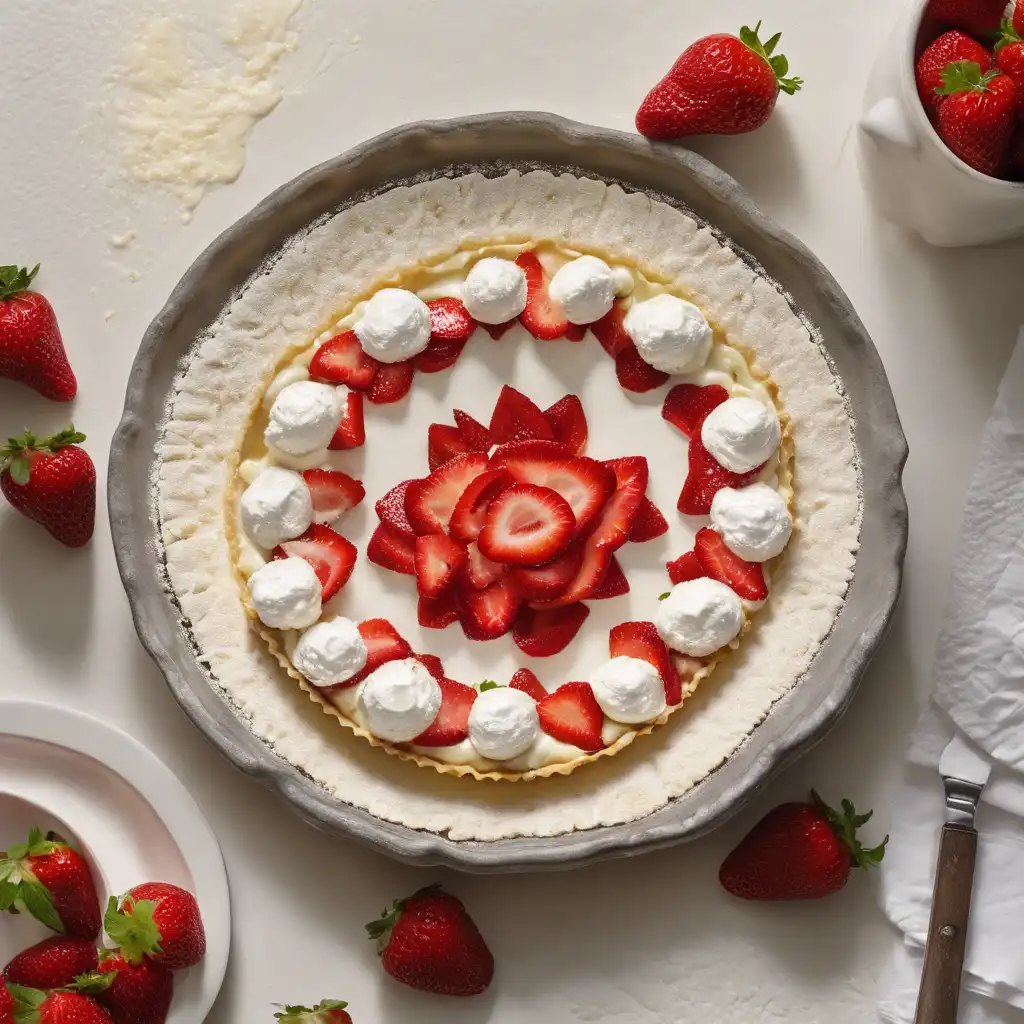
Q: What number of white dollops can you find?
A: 14